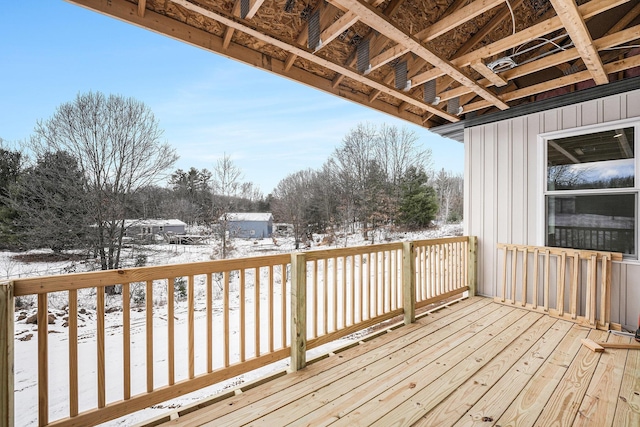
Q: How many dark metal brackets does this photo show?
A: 6